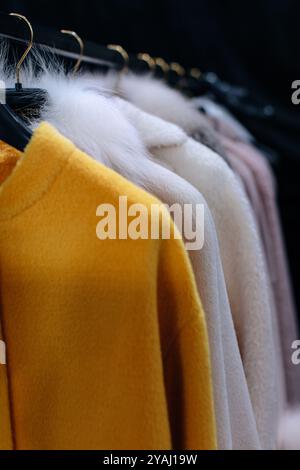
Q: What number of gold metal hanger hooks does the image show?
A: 7